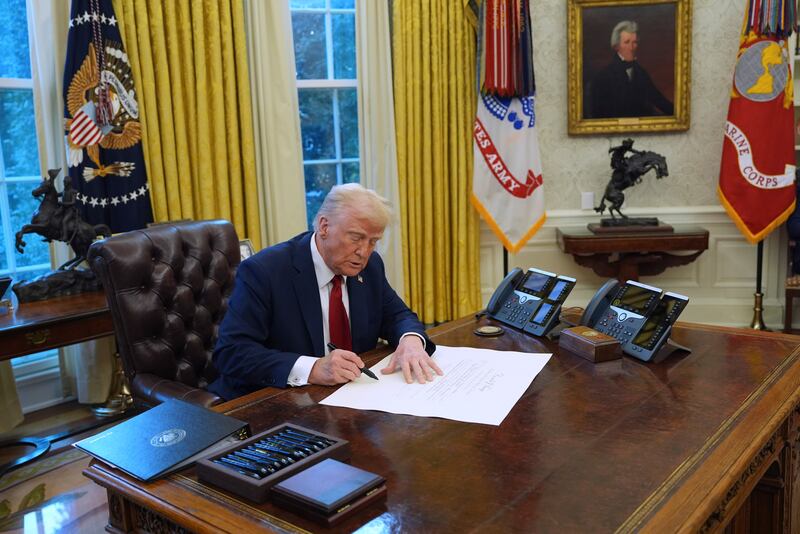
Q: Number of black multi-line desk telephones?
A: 2